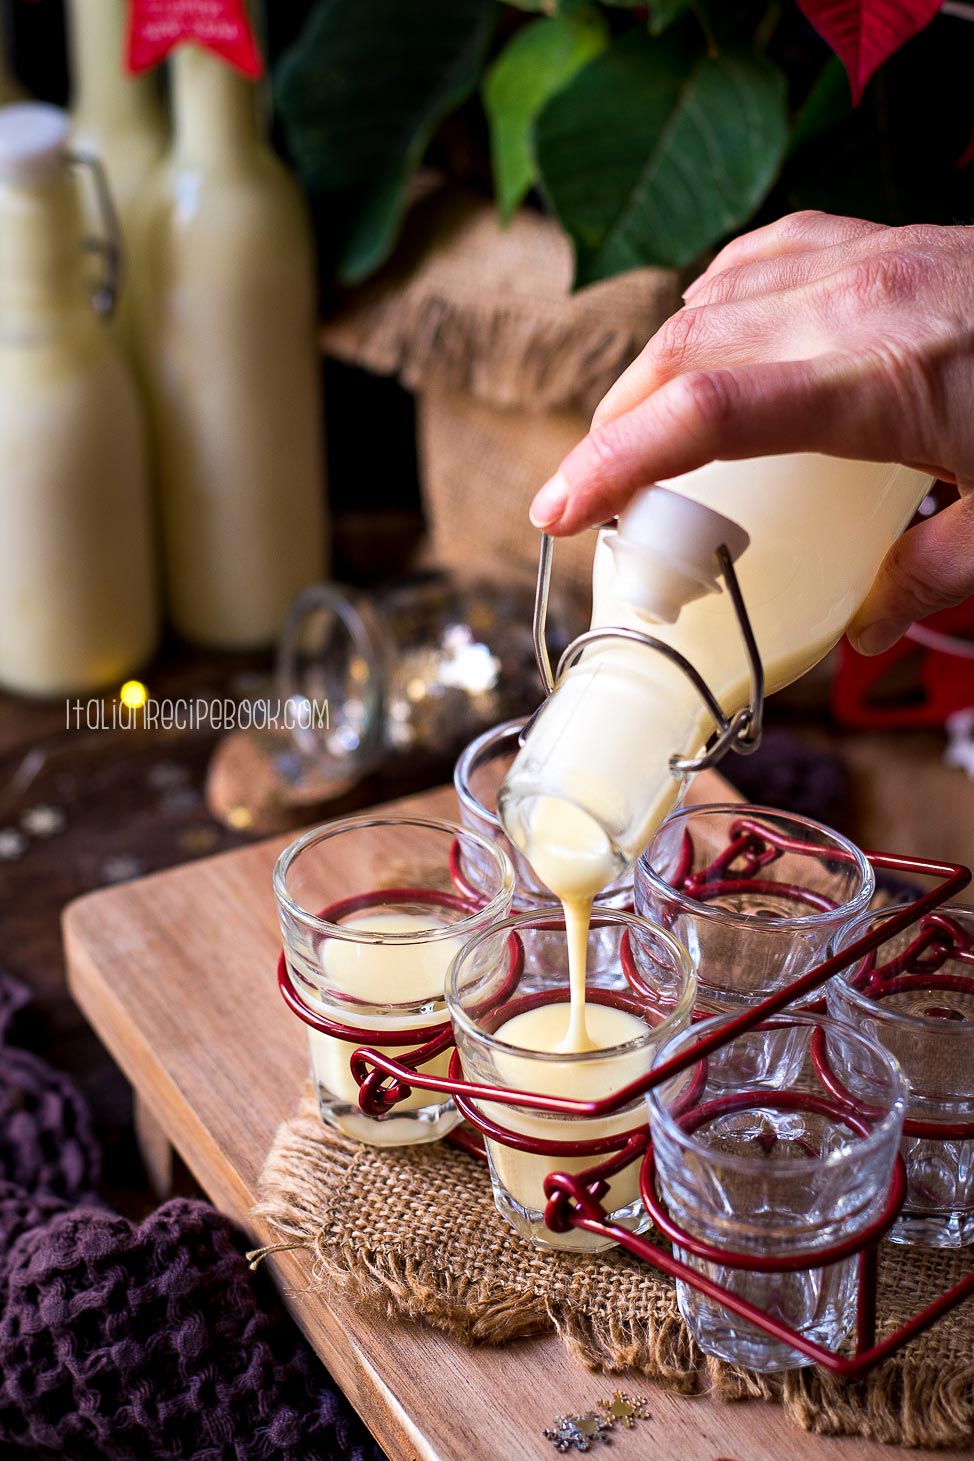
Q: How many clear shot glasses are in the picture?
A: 6